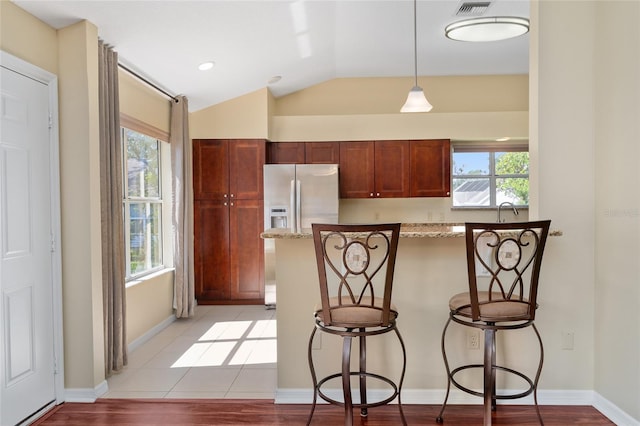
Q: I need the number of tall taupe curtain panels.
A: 2